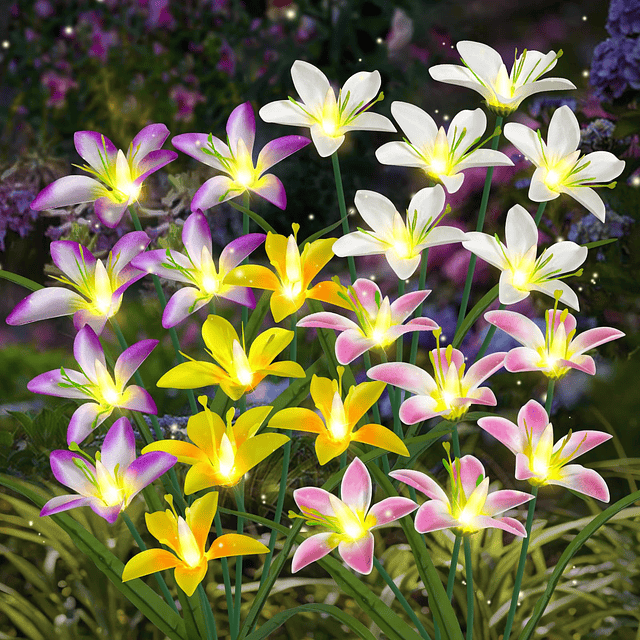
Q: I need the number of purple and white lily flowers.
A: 12